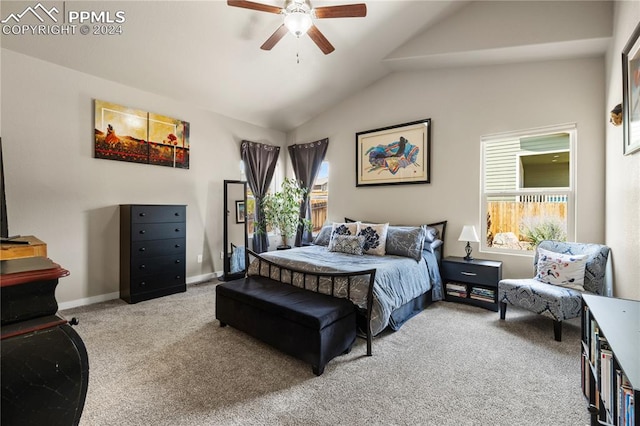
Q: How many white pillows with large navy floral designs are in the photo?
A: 2